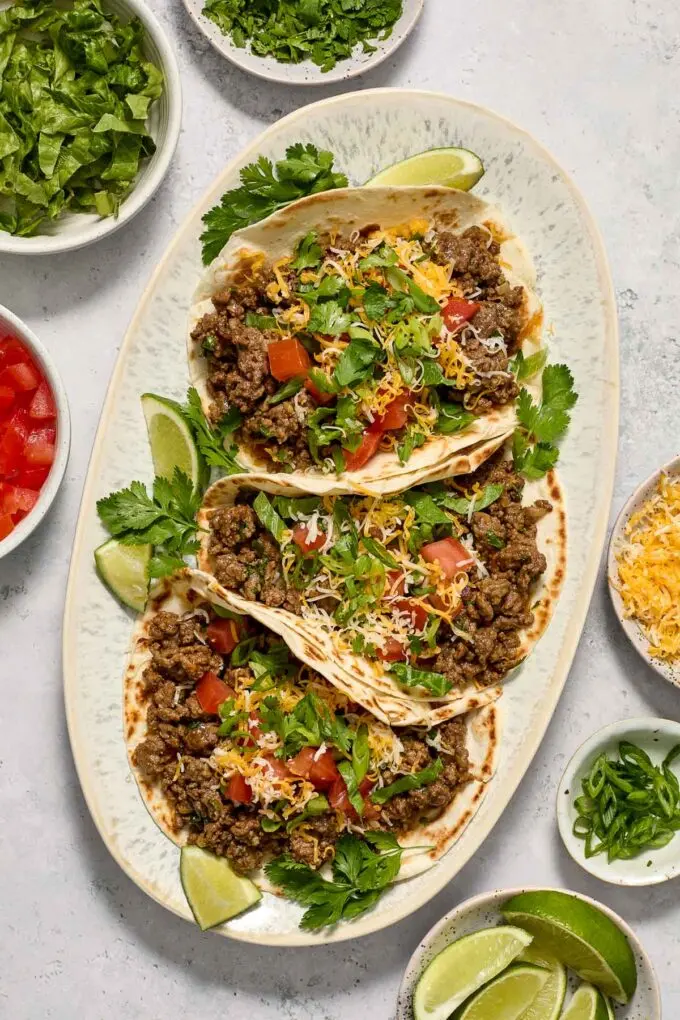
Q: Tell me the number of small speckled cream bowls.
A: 3